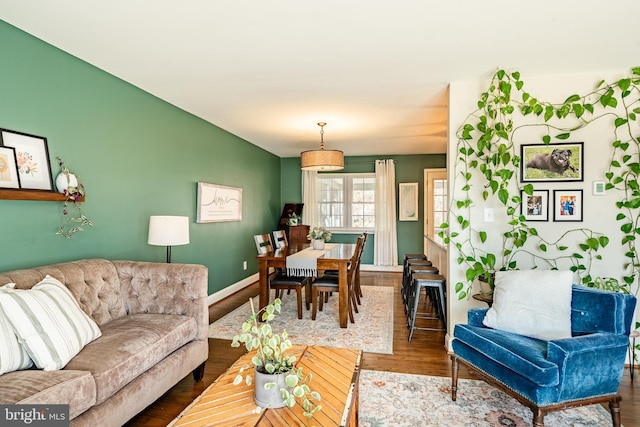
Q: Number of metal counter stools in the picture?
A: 4